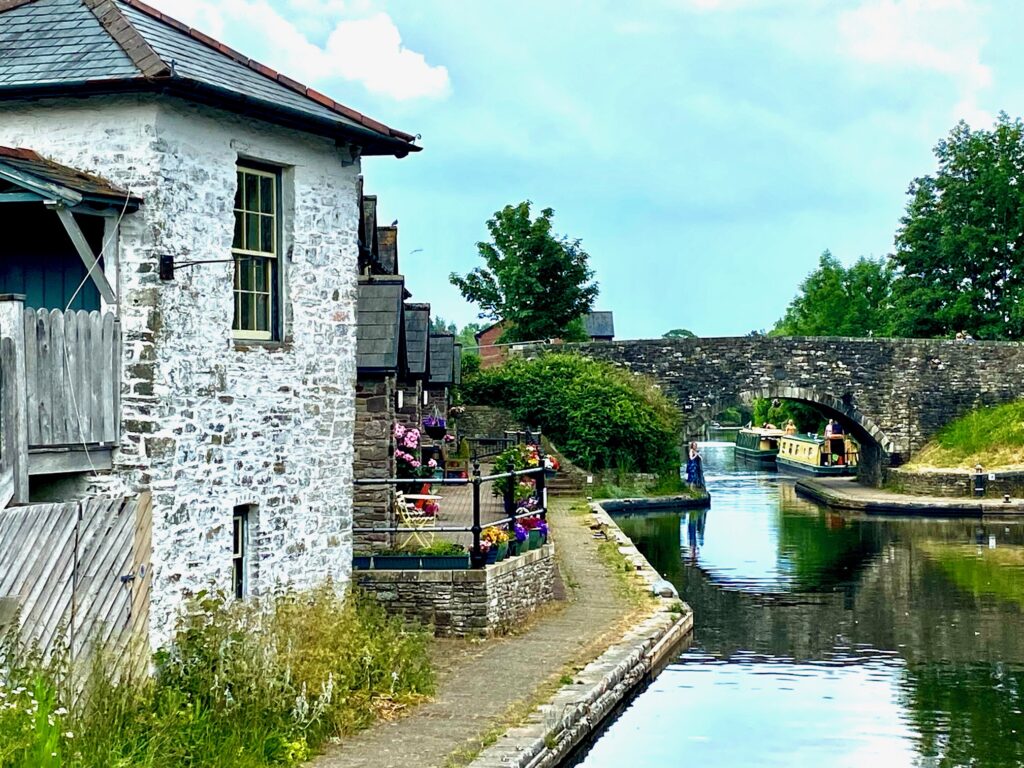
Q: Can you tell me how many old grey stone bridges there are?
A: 1